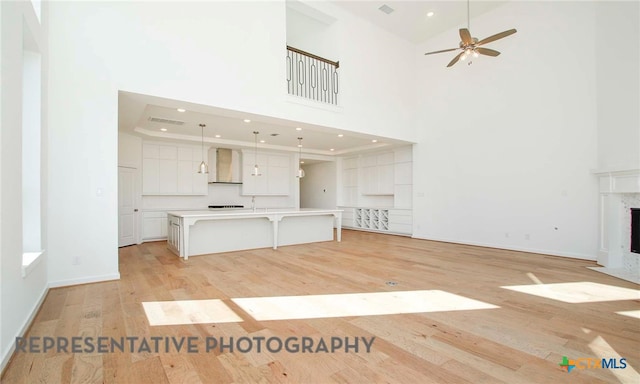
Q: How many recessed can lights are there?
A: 12